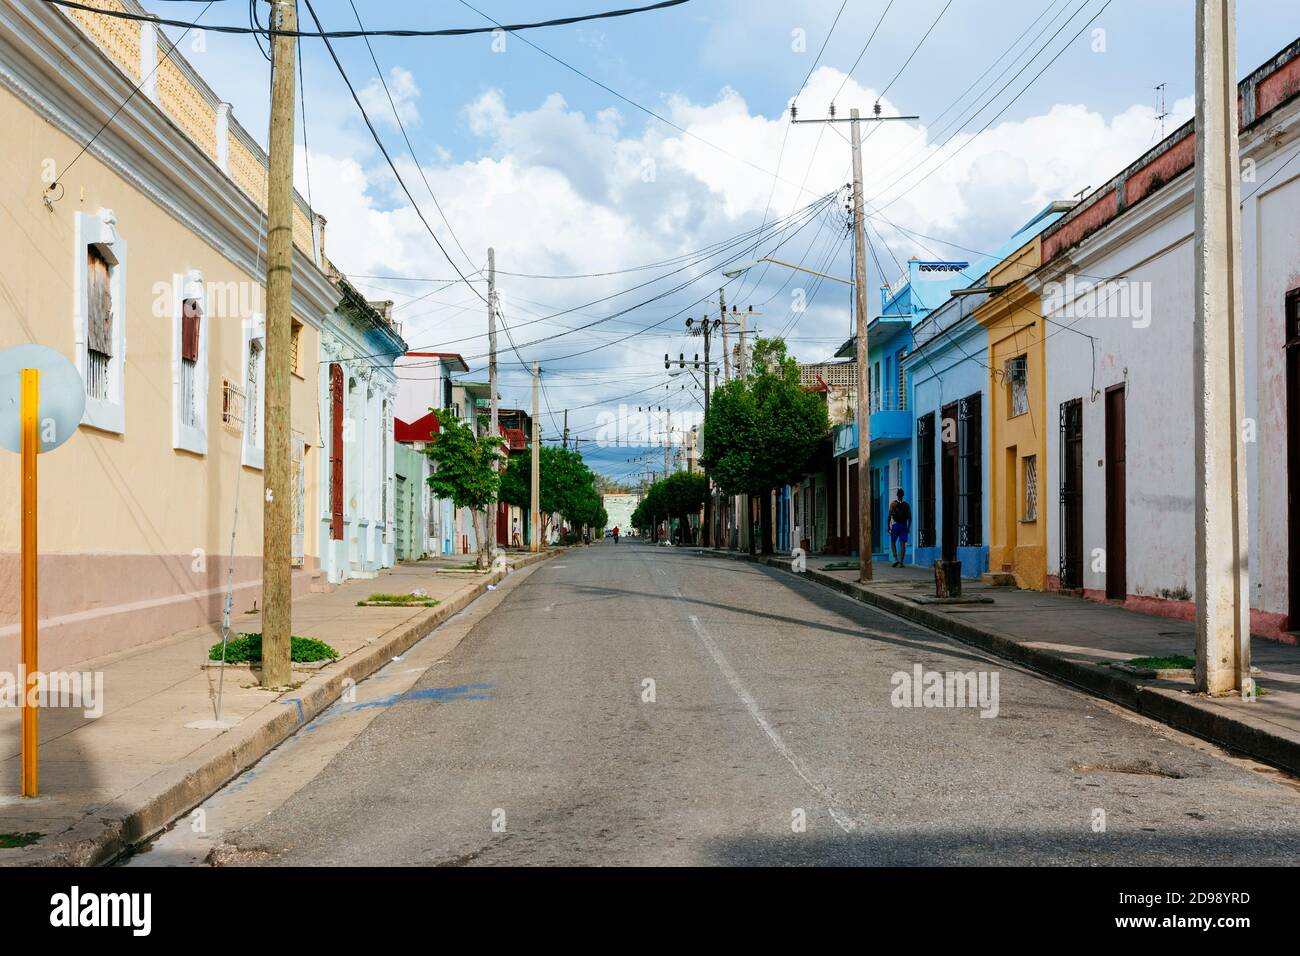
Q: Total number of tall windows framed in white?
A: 3